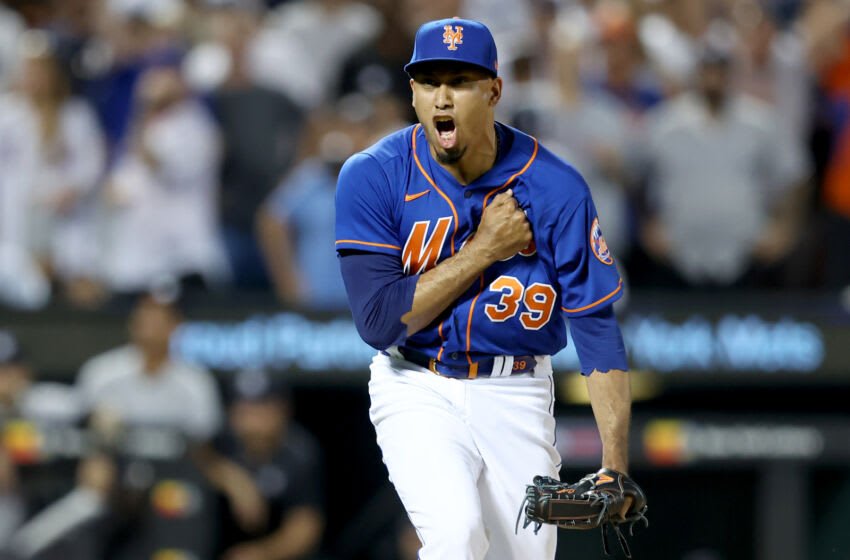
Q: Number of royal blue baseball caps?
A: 1